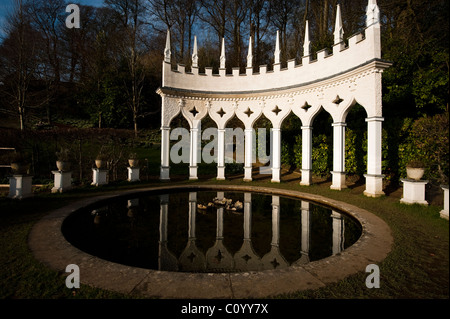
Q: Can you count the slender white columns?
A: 8